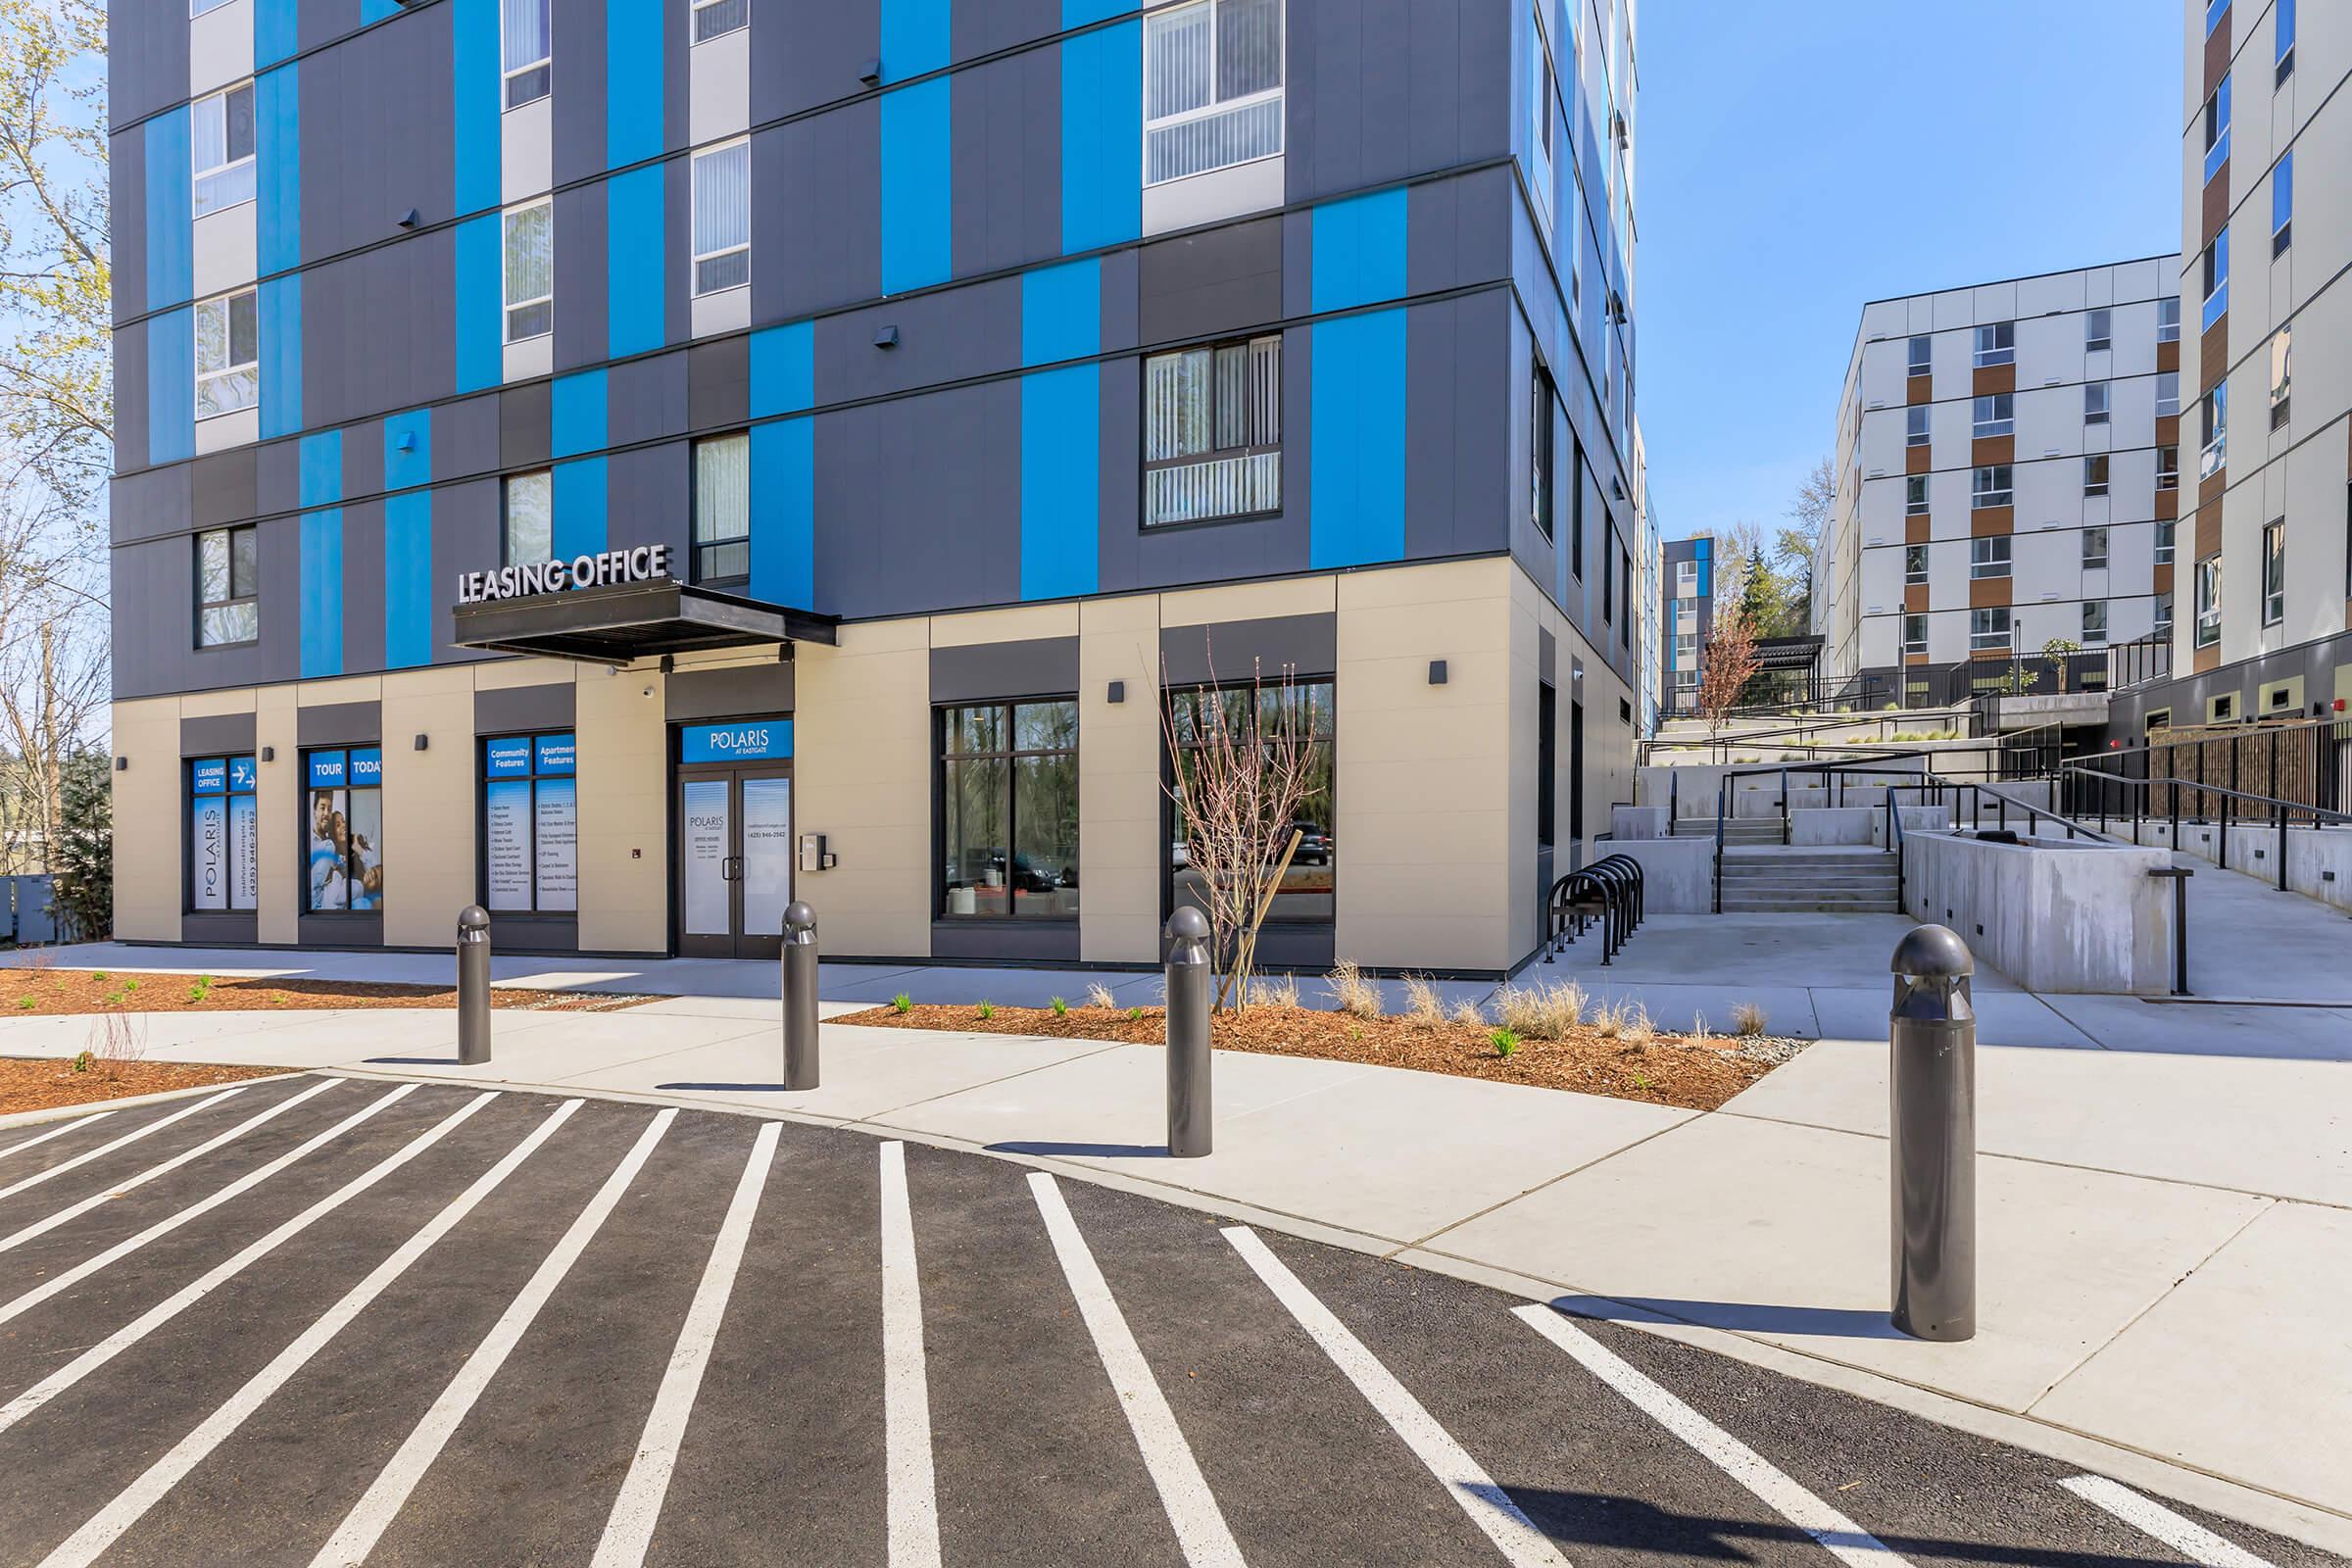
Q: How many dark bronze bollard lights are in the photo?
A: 4